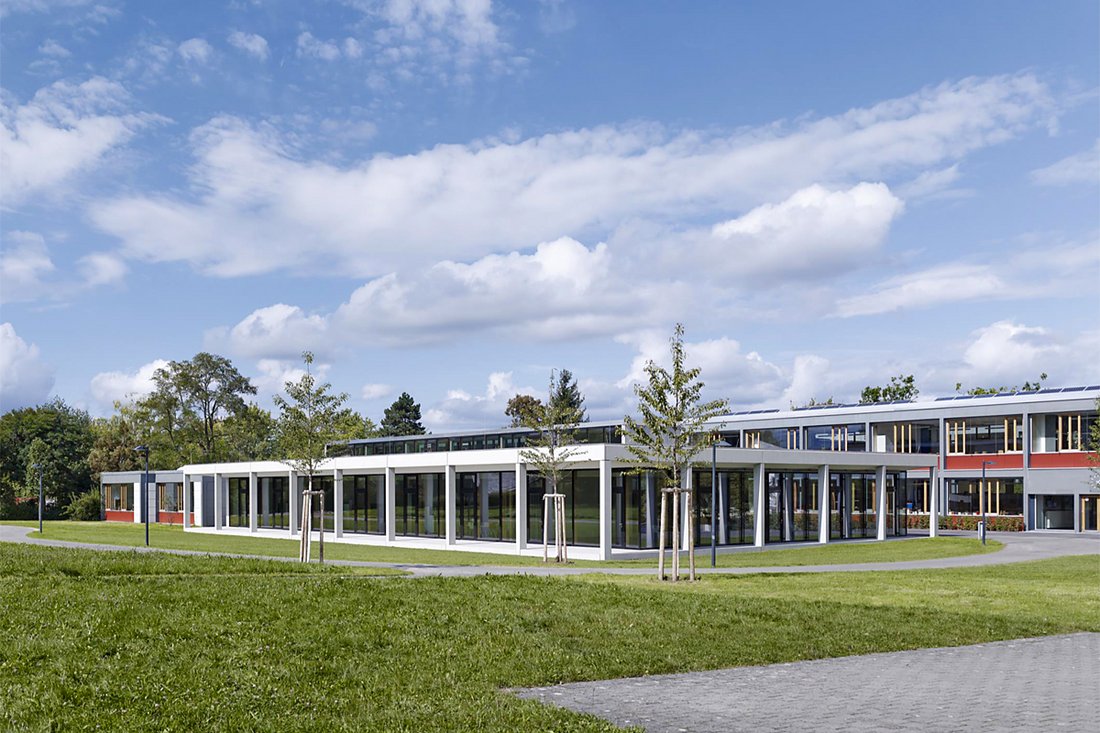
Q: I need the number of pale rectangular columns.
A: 14